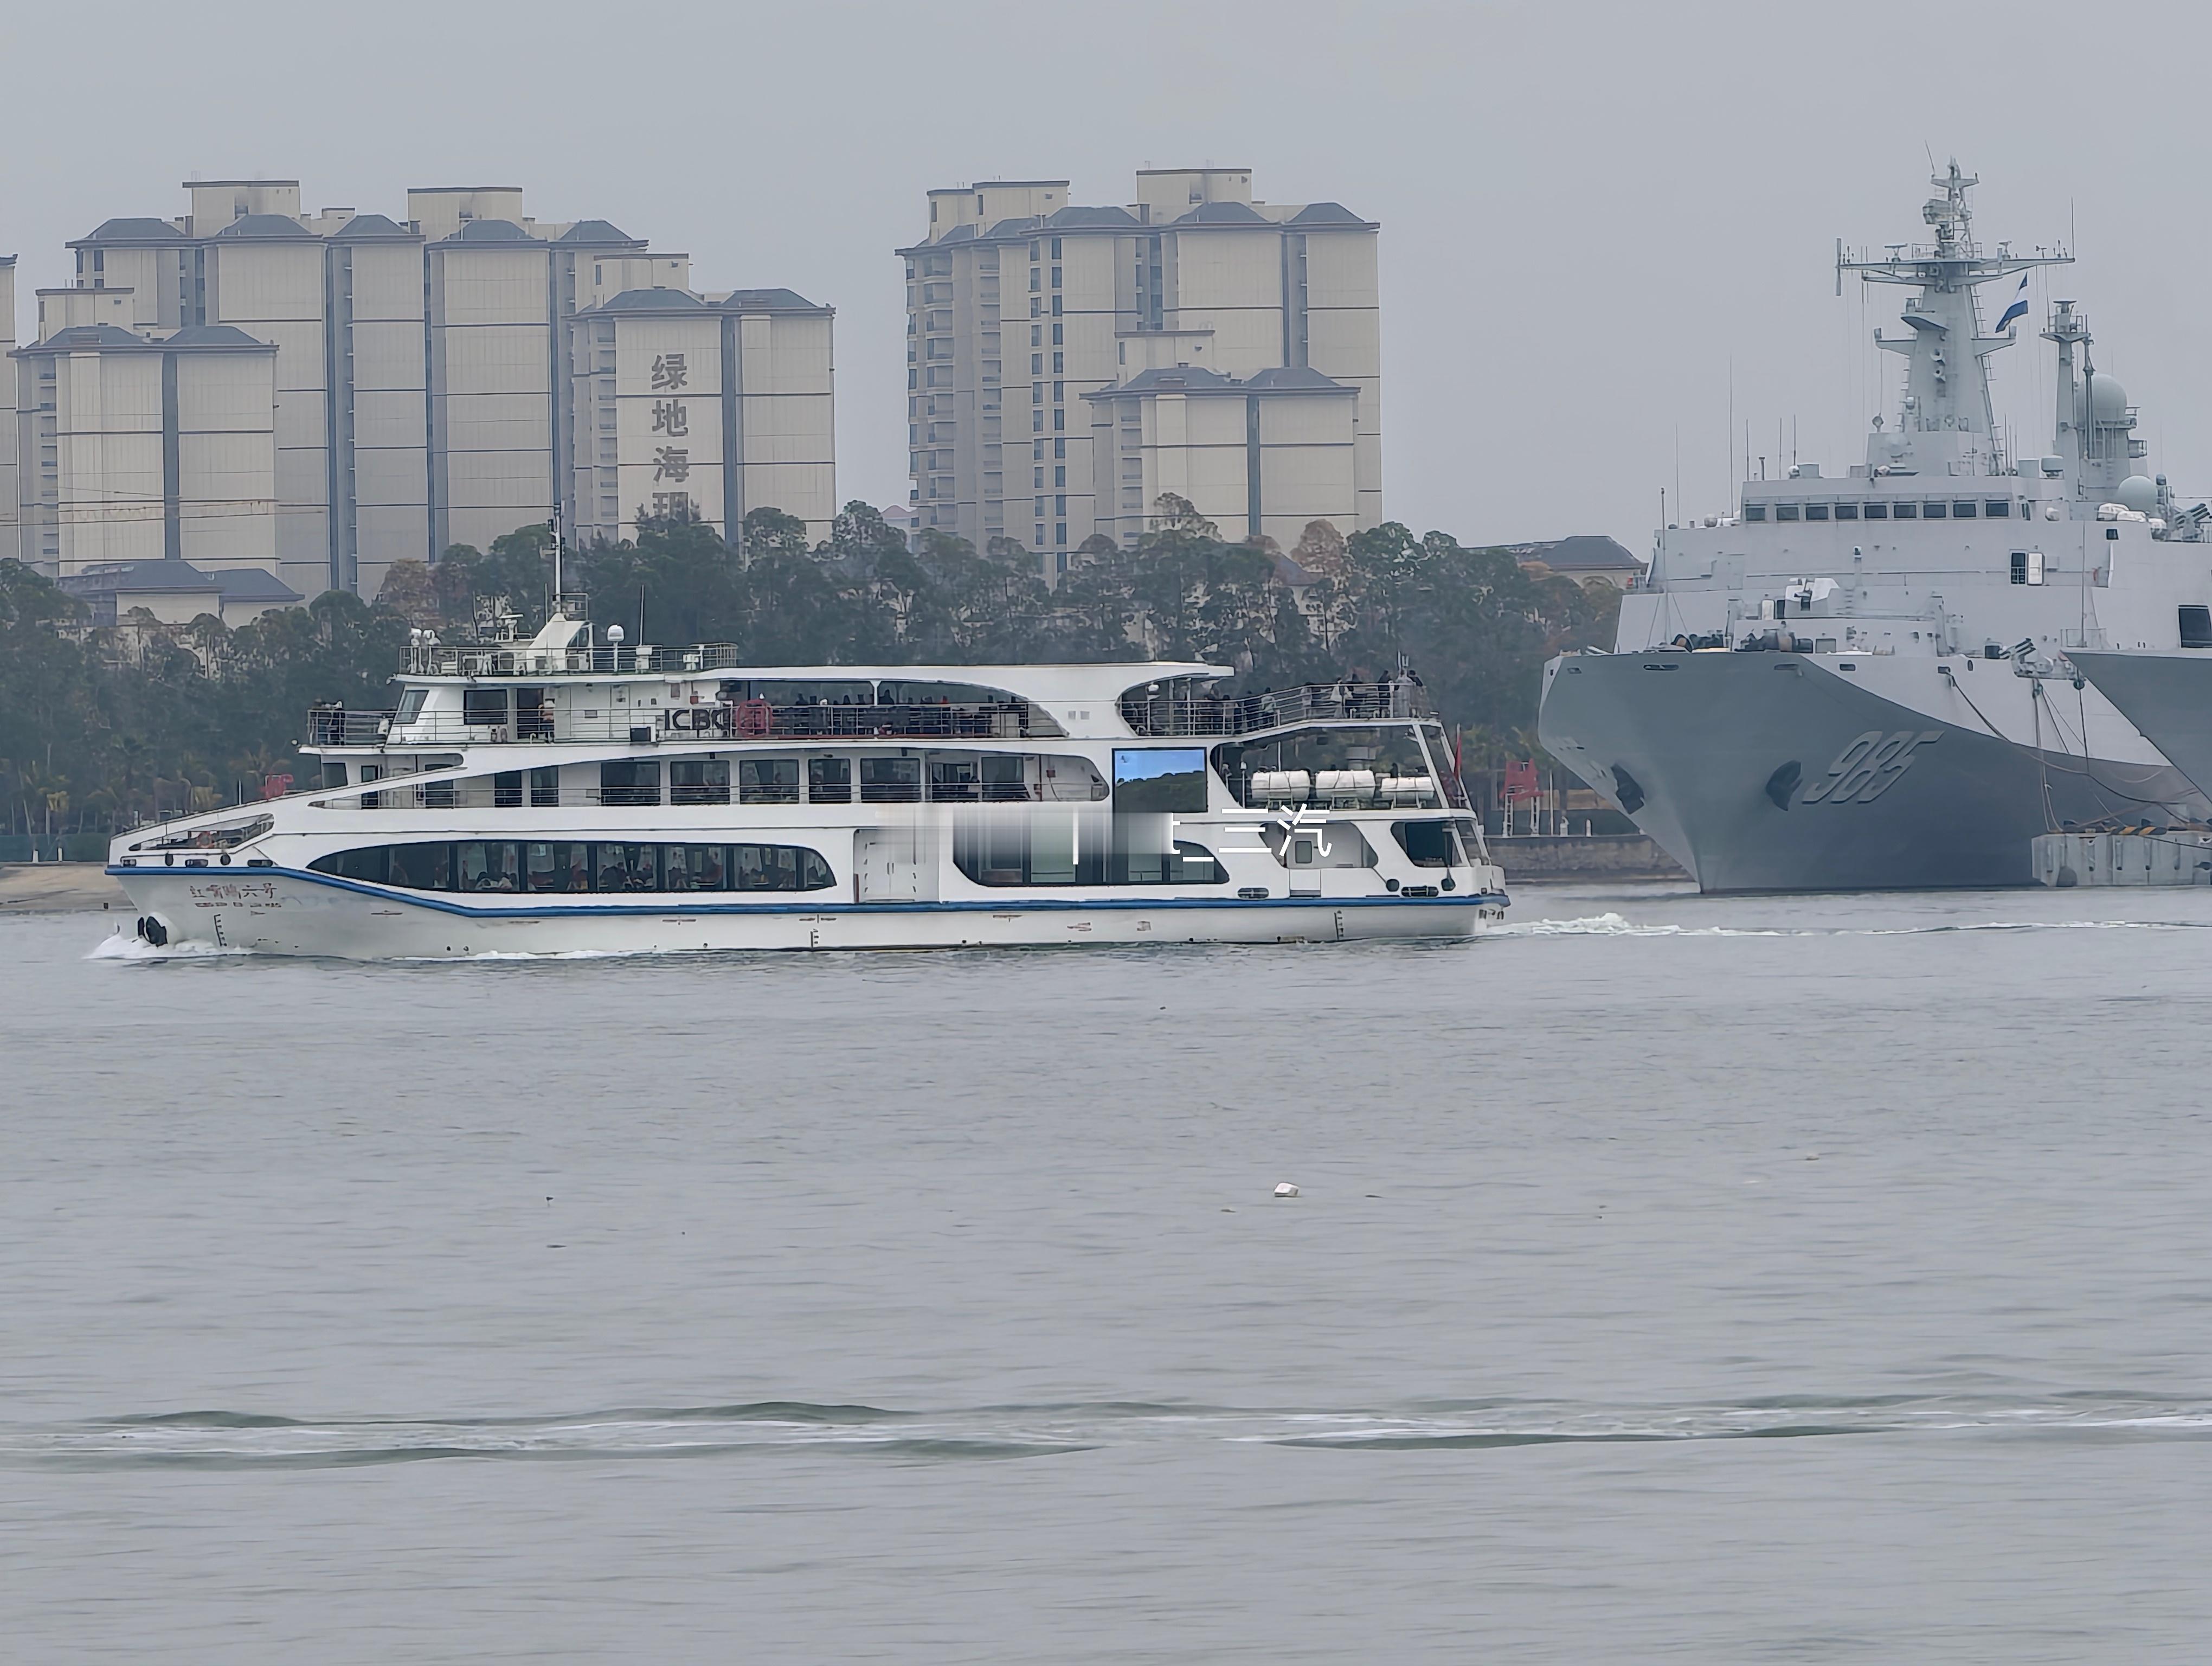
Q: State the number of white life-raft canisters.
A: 3